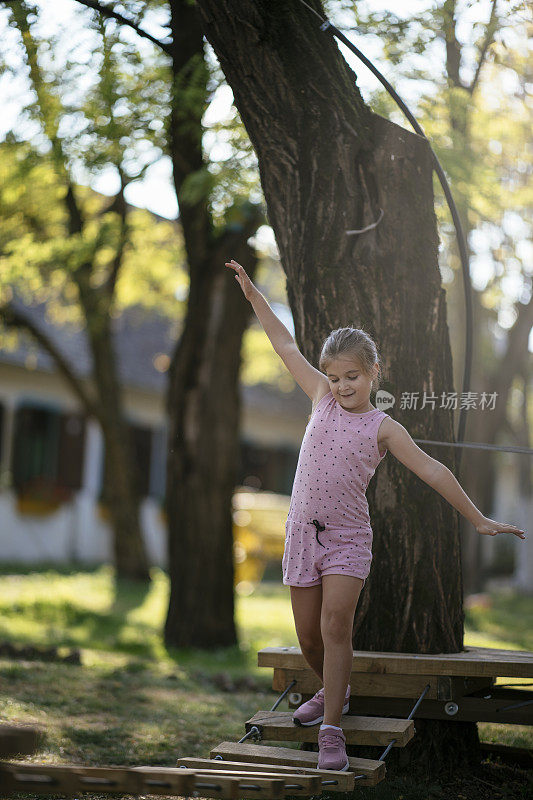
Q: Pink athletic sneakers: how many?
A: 2